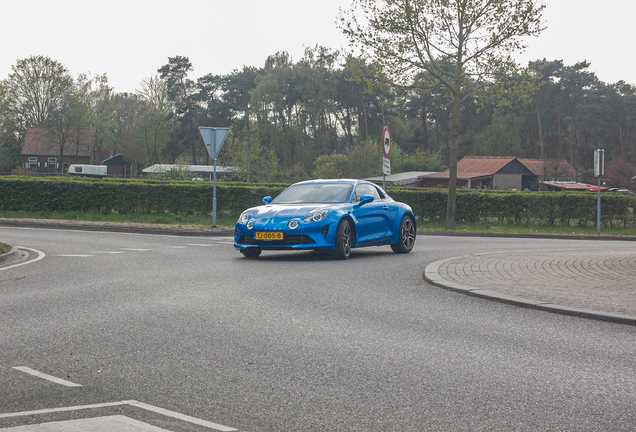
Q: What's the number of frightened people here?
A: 0